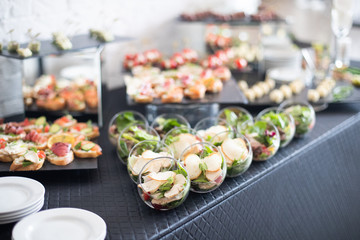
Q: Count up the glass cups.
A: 13